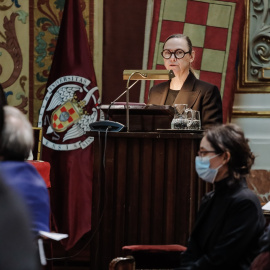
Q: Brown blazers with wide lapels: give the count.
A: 1